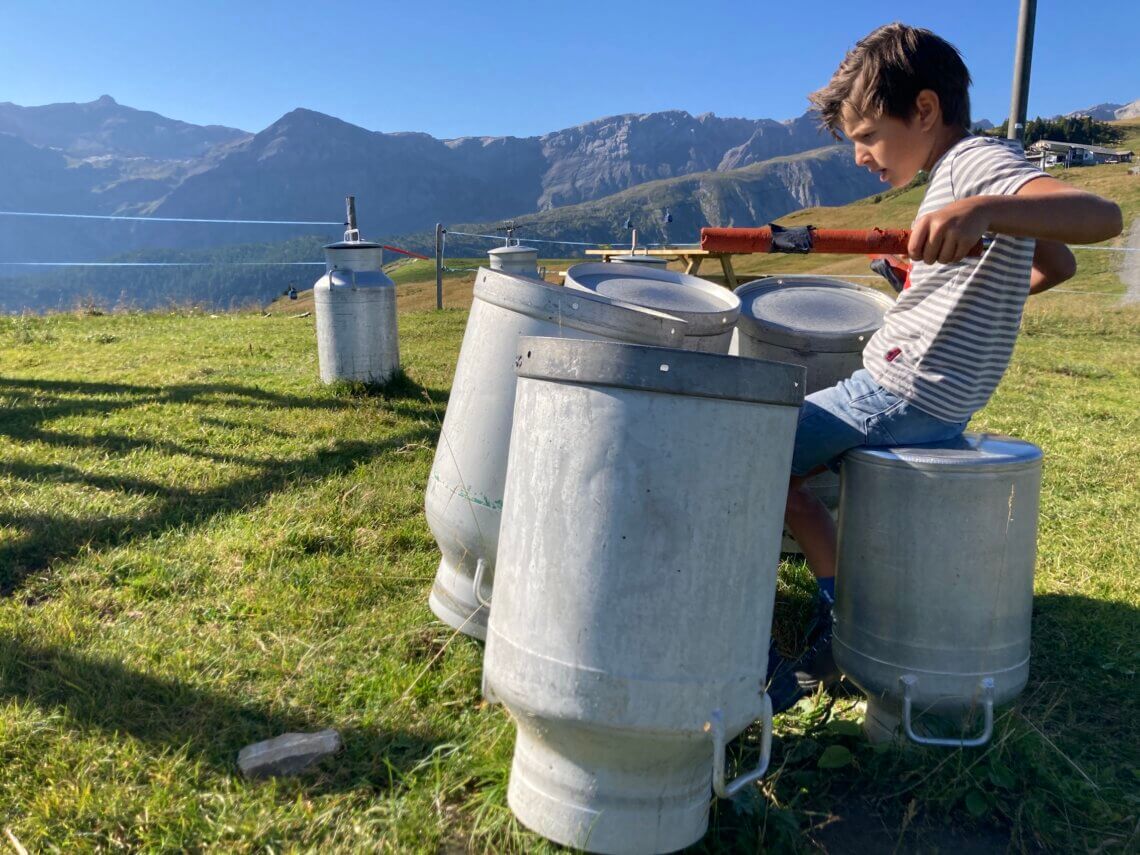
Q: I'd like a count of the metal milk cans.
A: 8